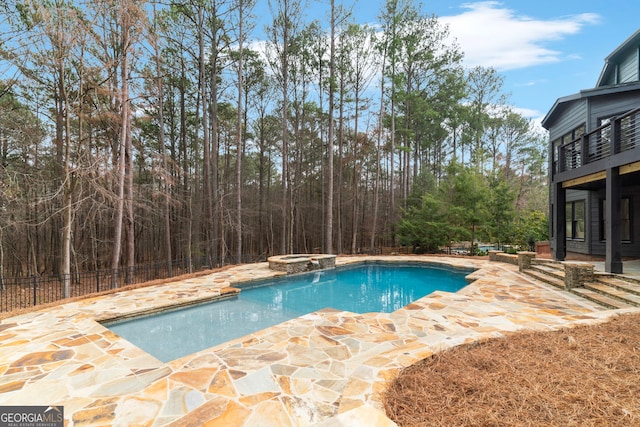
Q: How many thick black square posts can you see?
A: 2